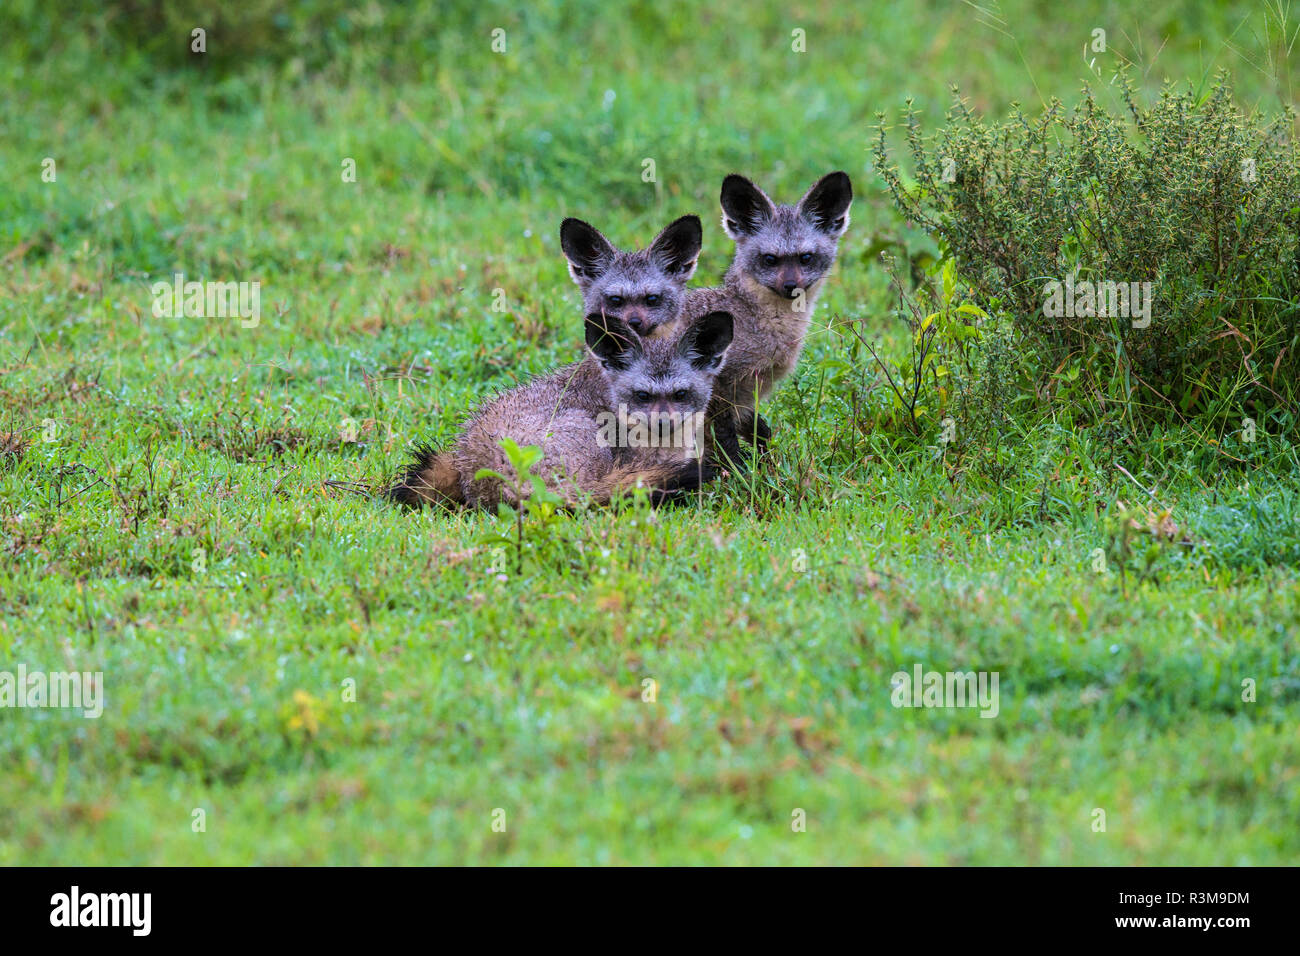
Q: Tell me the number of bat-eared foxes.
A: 3